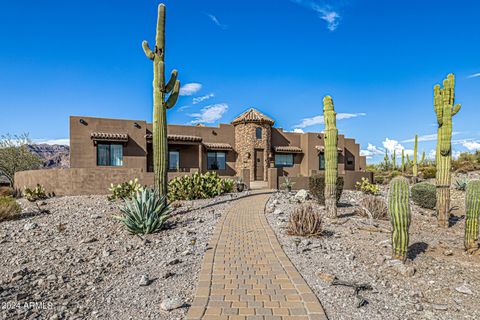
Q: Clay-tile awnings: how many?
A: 5